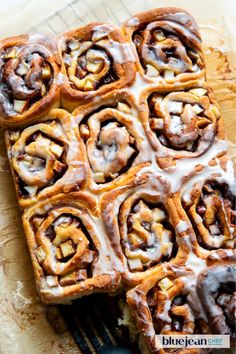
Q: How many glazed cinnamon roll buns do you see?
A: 11